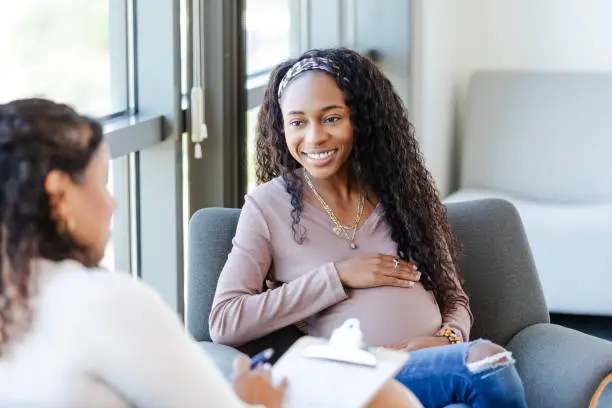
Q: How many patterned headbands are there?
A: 1